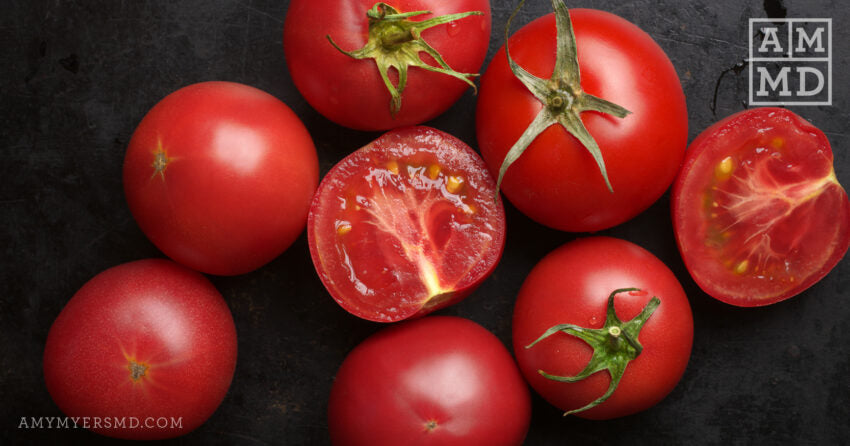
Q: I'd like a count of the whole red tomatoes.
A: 6